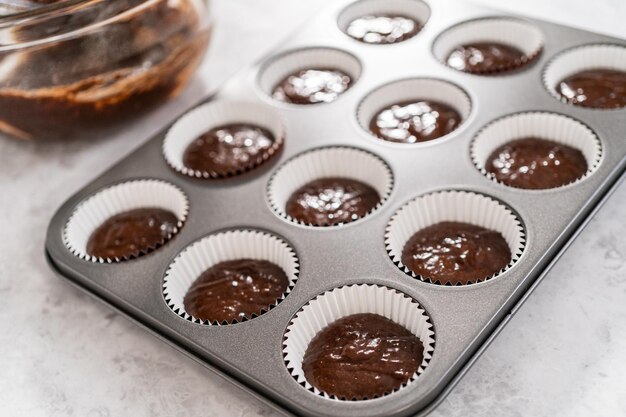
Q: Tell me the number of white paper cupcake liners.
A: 12